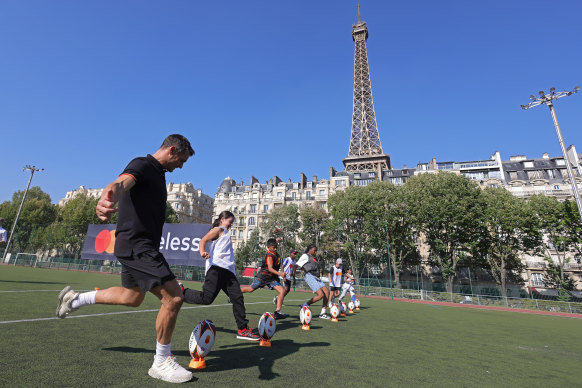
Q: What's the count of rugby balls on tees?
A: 7